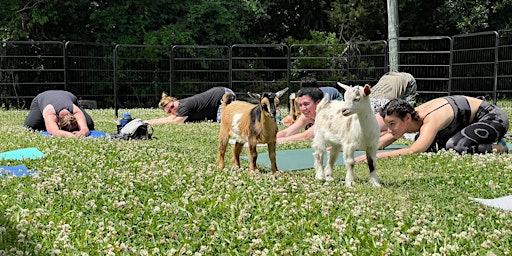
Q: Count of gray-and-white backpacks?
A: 1